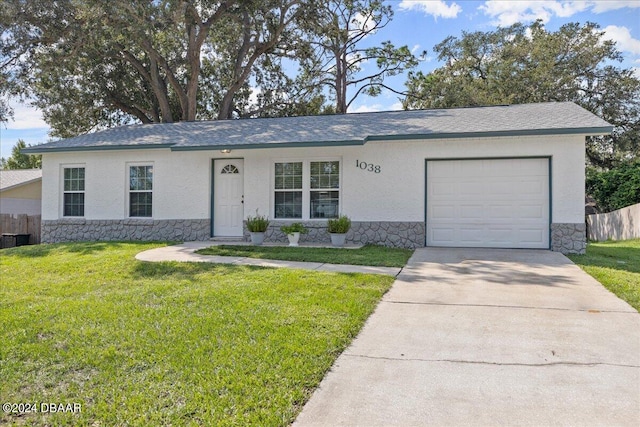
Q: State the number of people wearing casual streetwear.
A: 0